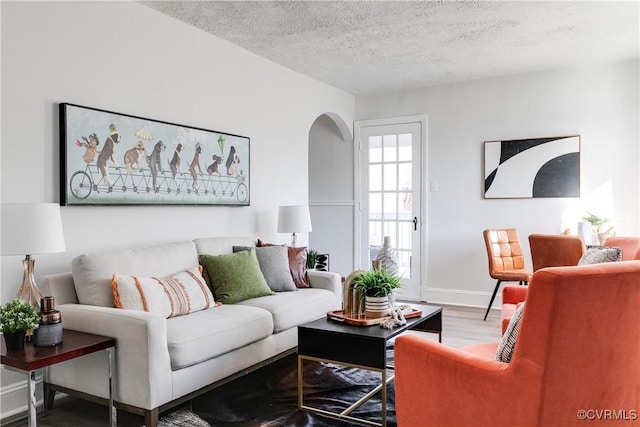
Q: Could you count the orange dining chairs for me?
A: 2